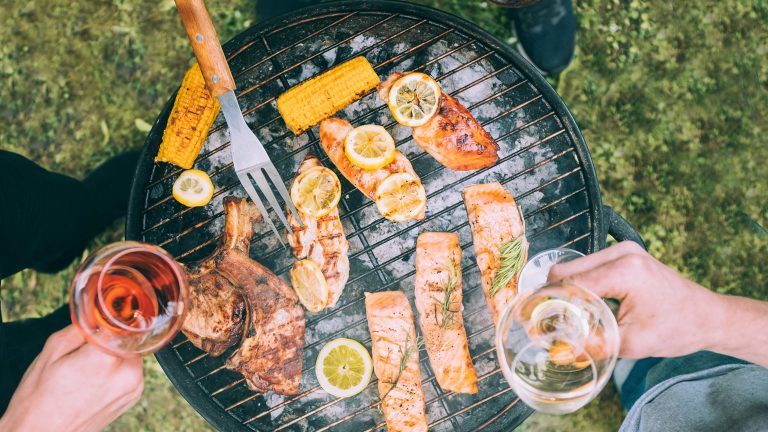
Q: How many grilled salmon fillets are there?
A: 3